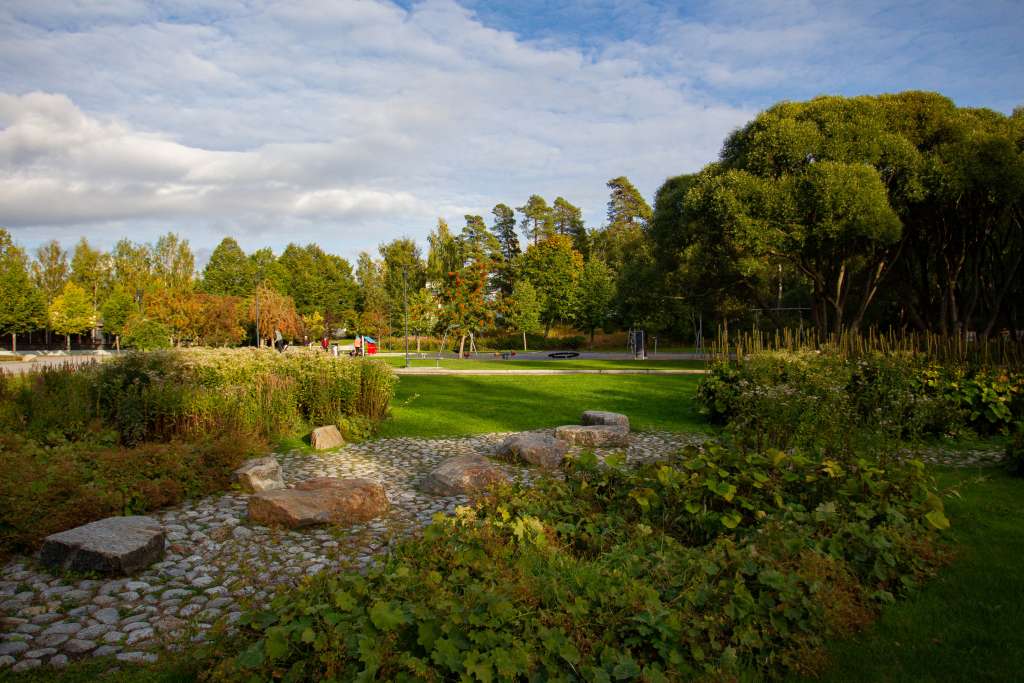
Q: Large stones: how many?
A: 8